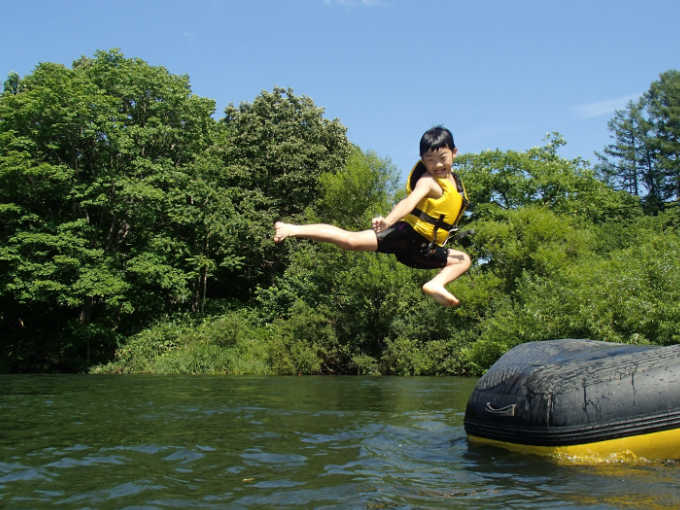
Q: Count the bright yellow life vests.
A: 1